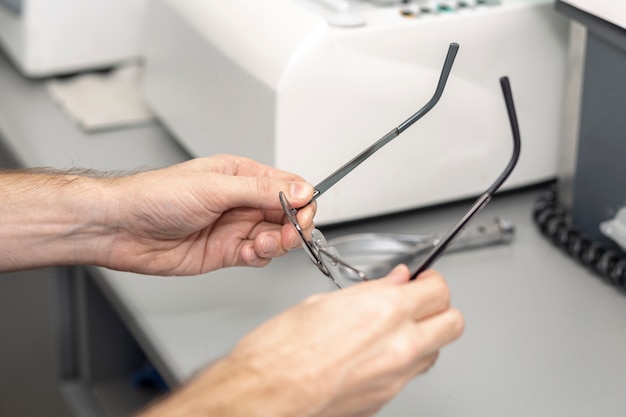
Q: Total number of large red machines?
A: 0